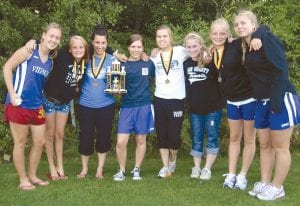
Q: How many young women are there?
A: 8